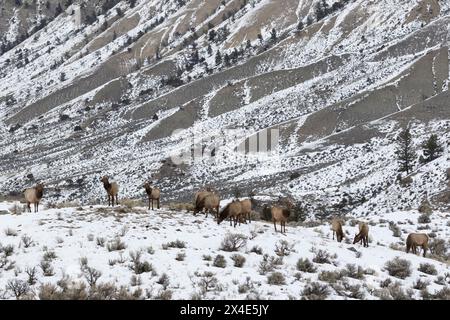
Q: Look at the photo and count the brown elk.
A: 11